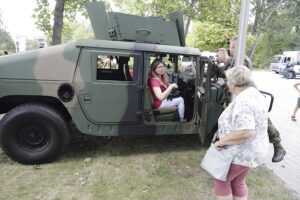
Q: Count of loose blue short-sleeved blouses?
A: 0